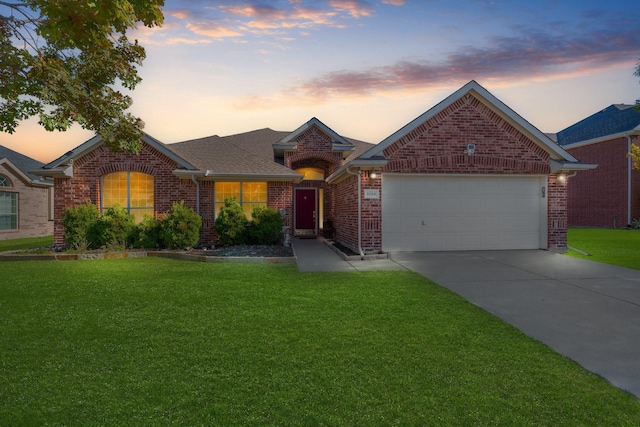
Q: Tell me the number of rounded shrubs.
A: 6